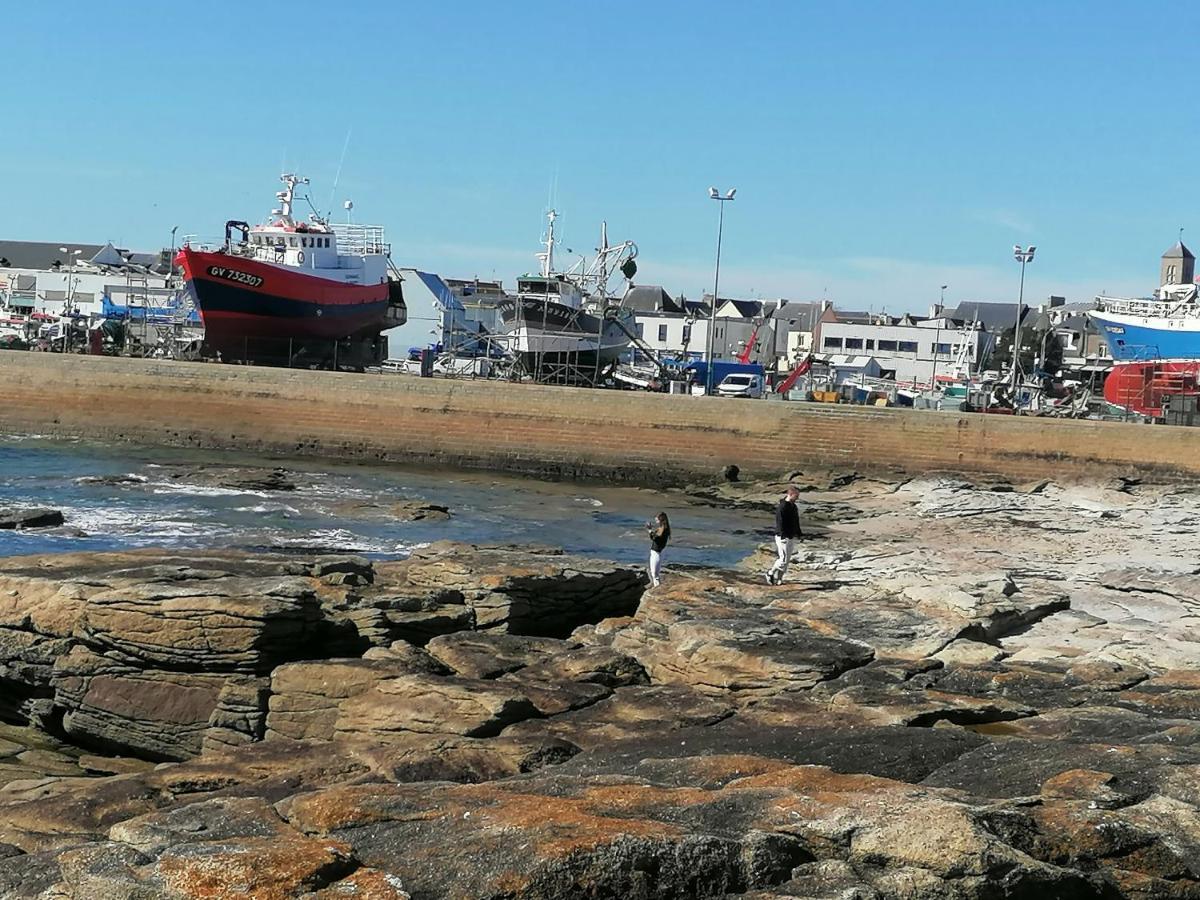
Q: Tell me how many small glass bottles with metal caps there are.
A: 0